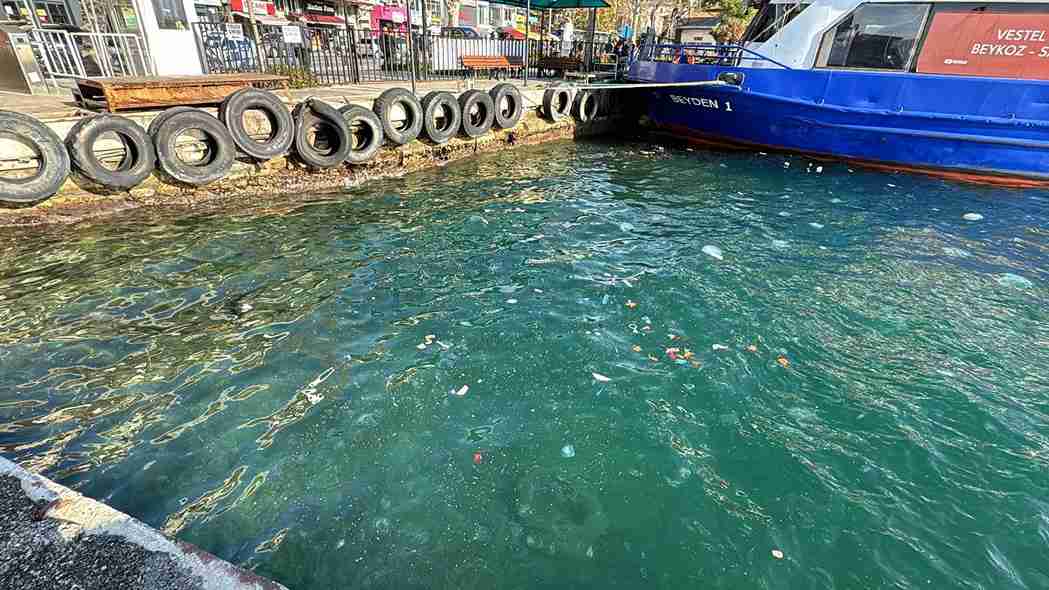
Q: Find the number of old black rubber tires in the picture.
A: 12